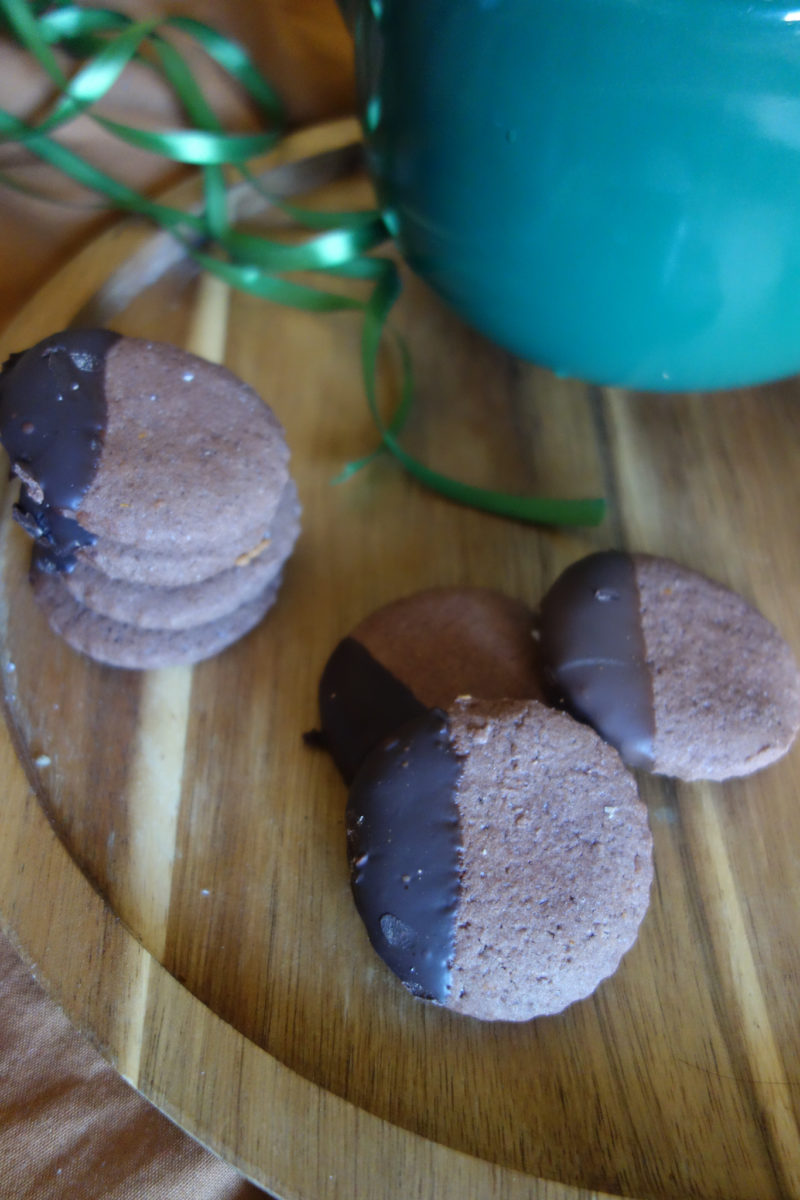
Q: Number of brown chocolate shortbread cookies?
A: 7